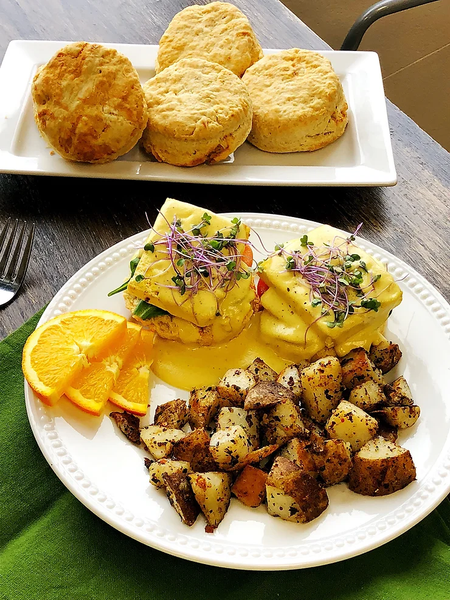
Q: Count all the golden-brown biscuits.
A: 4